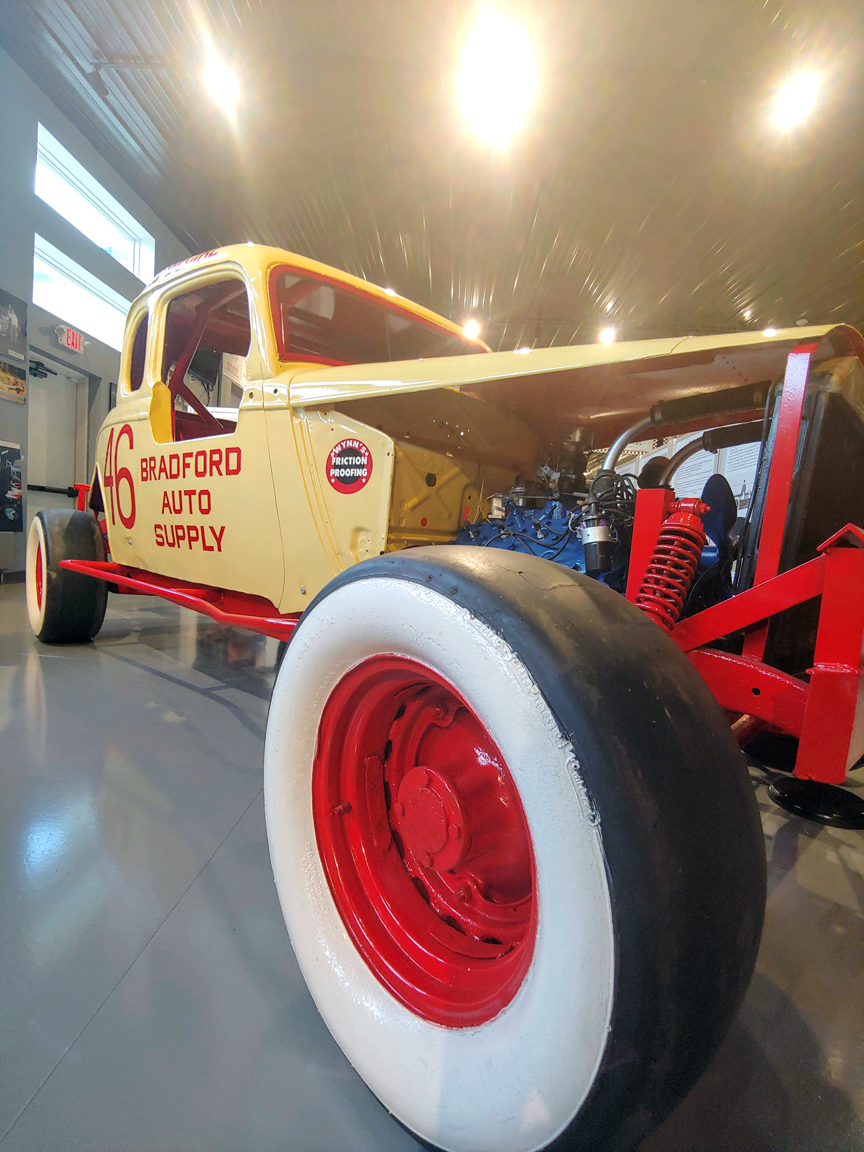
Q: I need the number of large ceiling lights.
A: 3